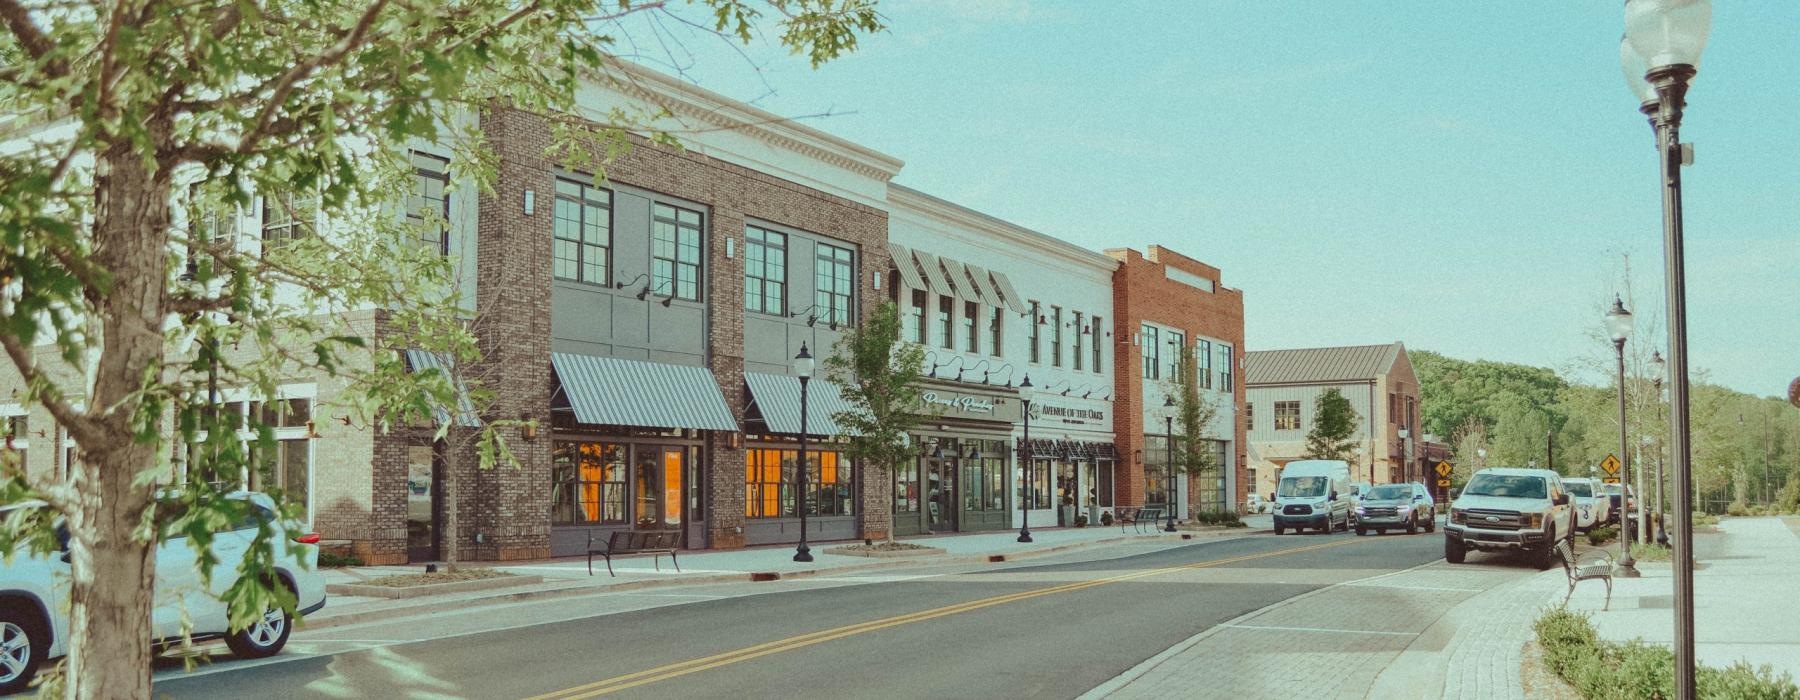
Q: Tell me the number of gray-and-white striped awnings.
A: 3